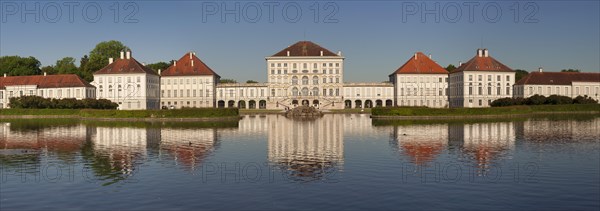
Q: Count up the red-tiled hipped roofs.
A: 7